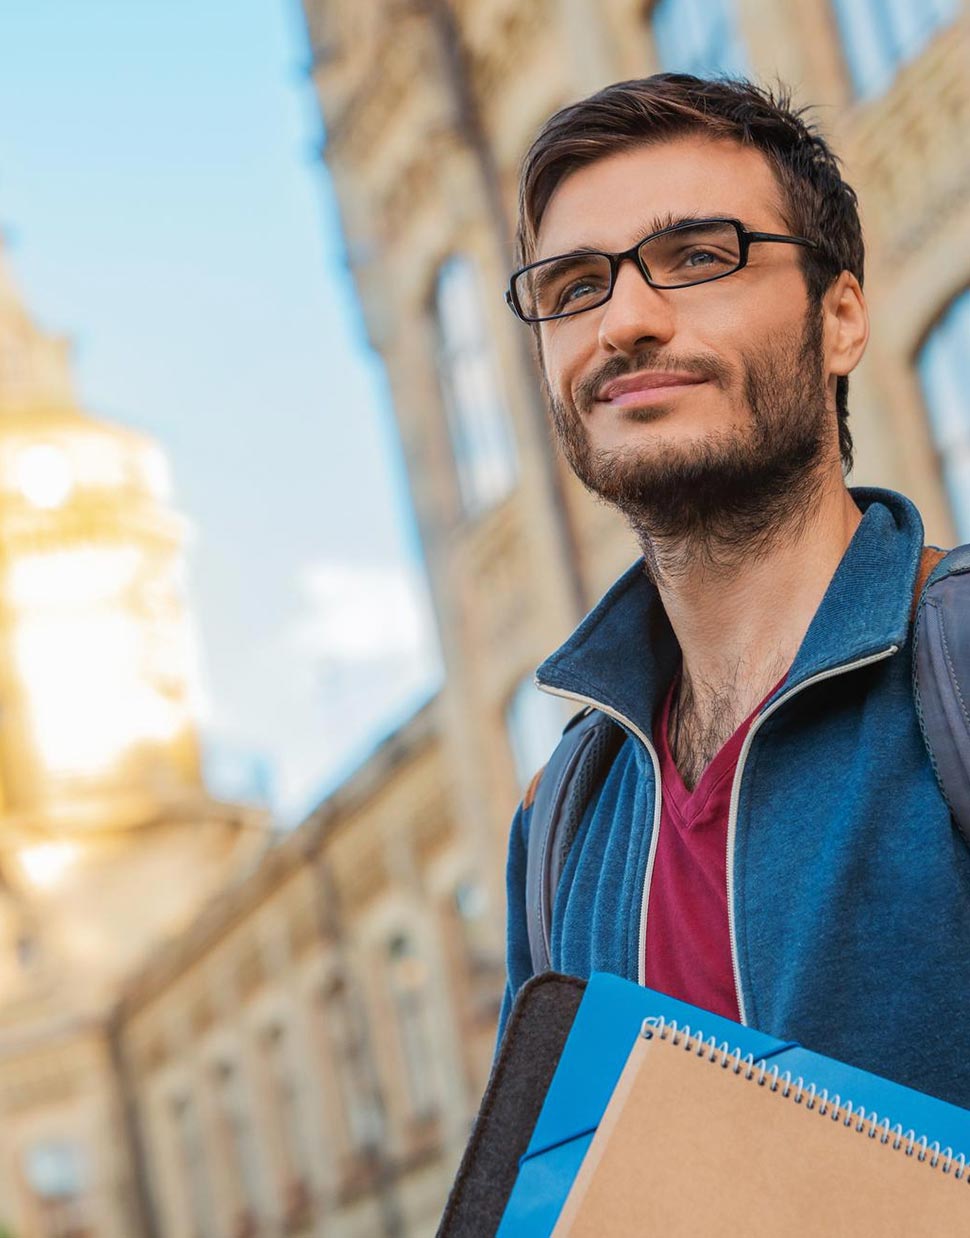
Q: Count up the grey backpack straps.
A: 2